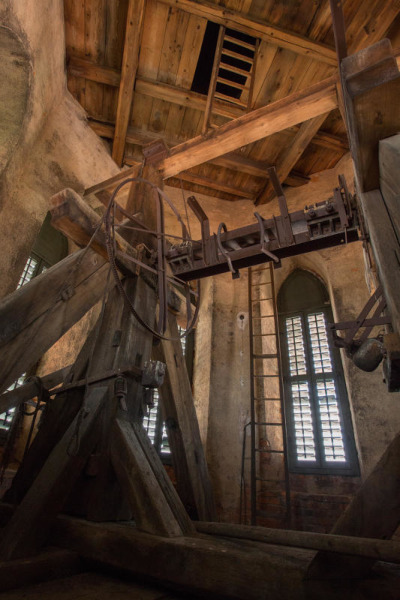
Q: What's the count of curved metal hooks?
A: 2